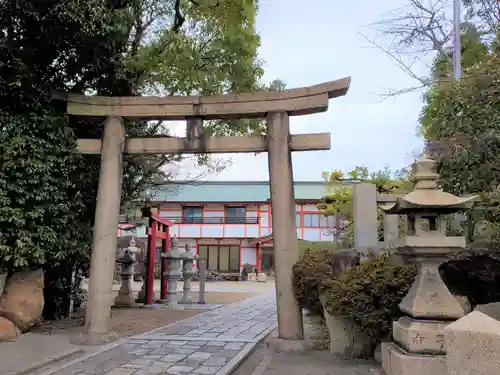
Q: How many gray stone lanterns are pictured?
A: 4